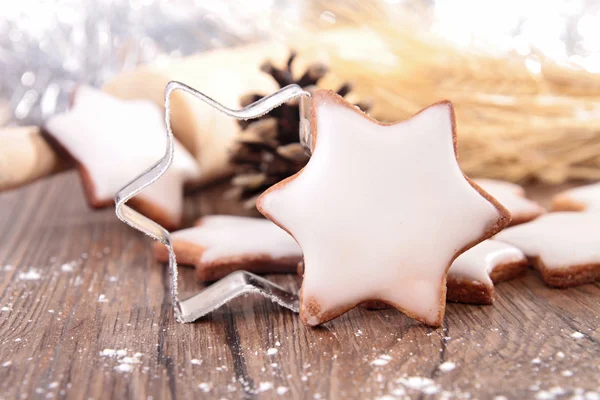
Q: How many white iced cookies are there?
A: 7